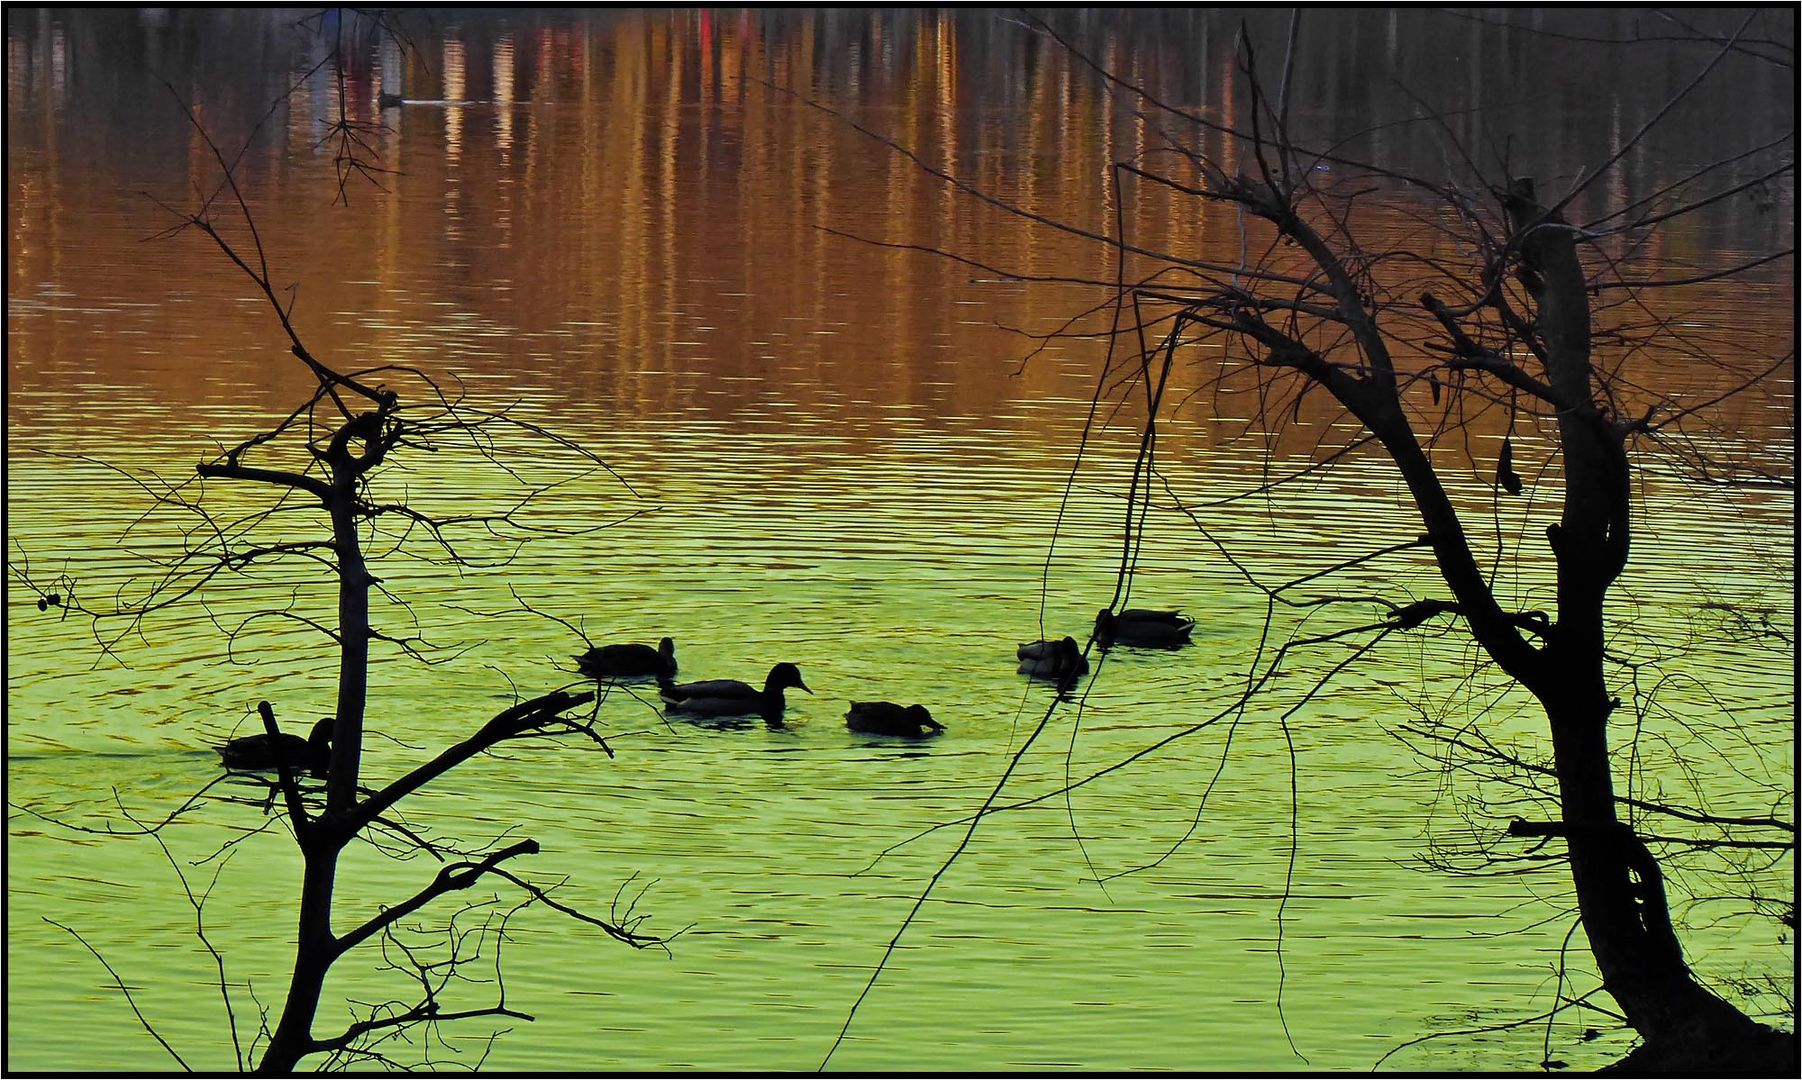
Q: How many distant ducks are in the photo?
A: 1